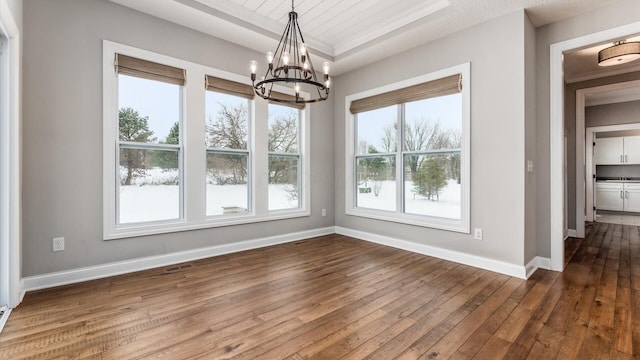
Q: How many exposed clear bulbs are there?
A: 9